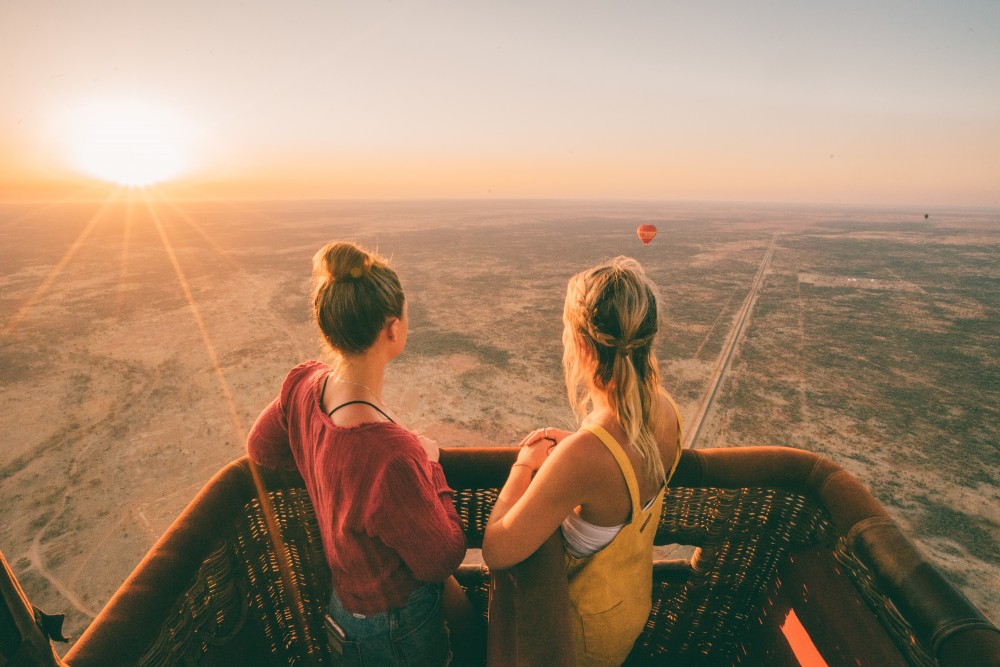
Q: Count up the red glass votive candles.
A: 0